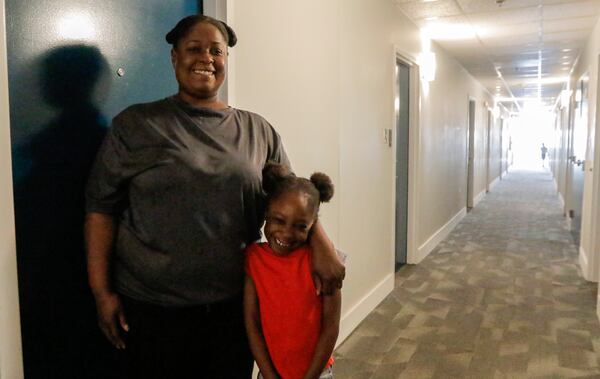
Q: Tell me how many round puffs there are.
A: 2